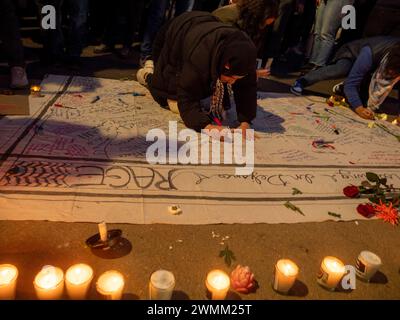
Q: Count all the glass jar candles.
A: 9